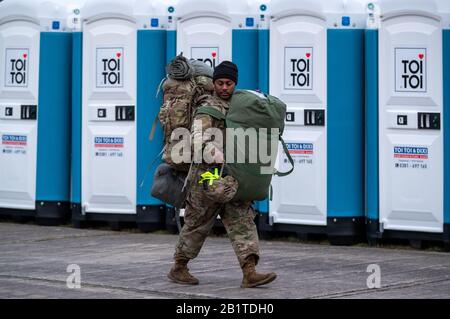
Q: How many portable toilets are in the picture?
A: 5